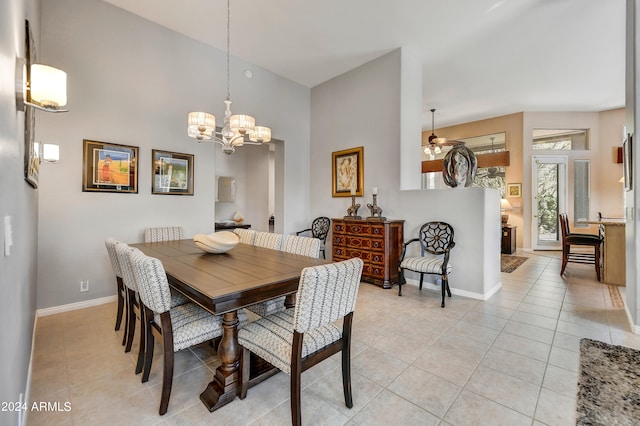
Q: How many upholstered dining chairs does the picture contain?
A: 8